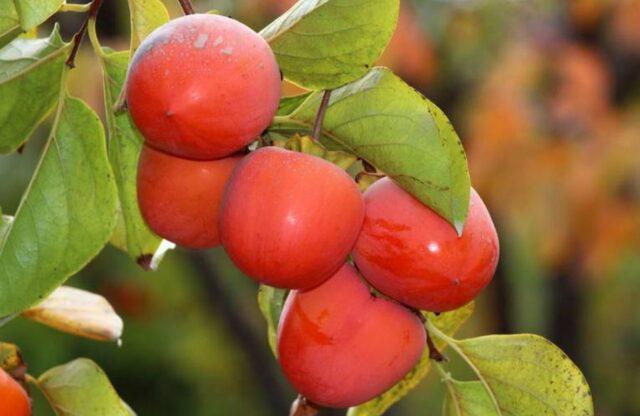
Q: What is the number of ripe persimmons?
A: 6